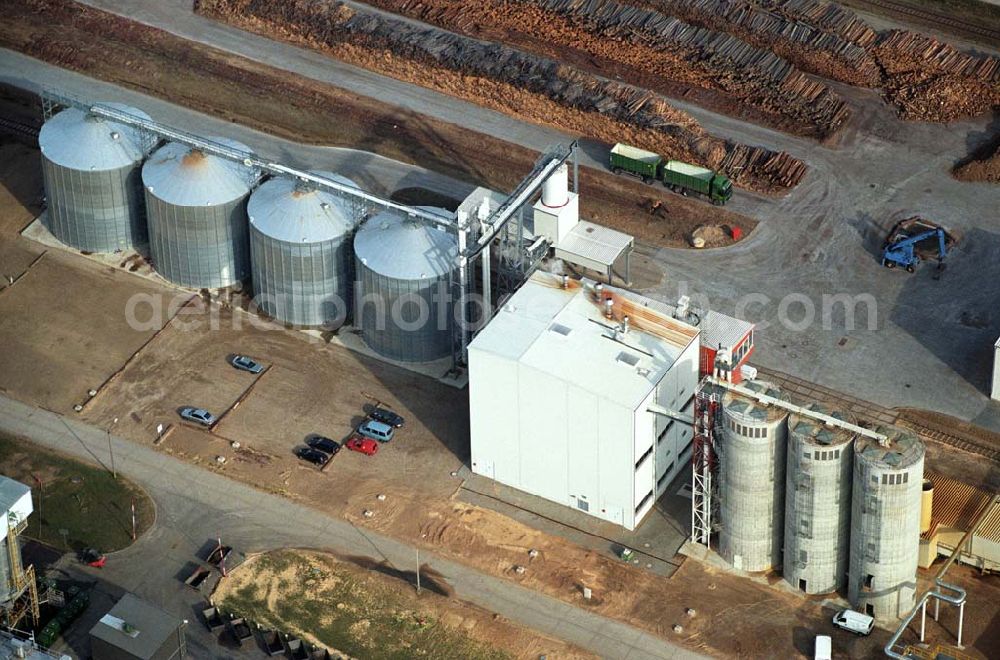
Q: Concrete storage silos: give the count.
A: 3